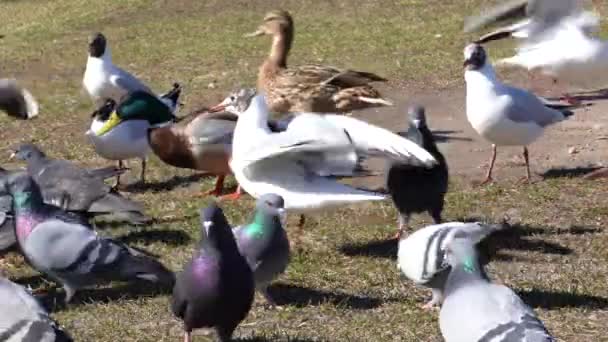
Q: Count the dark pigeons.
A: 2